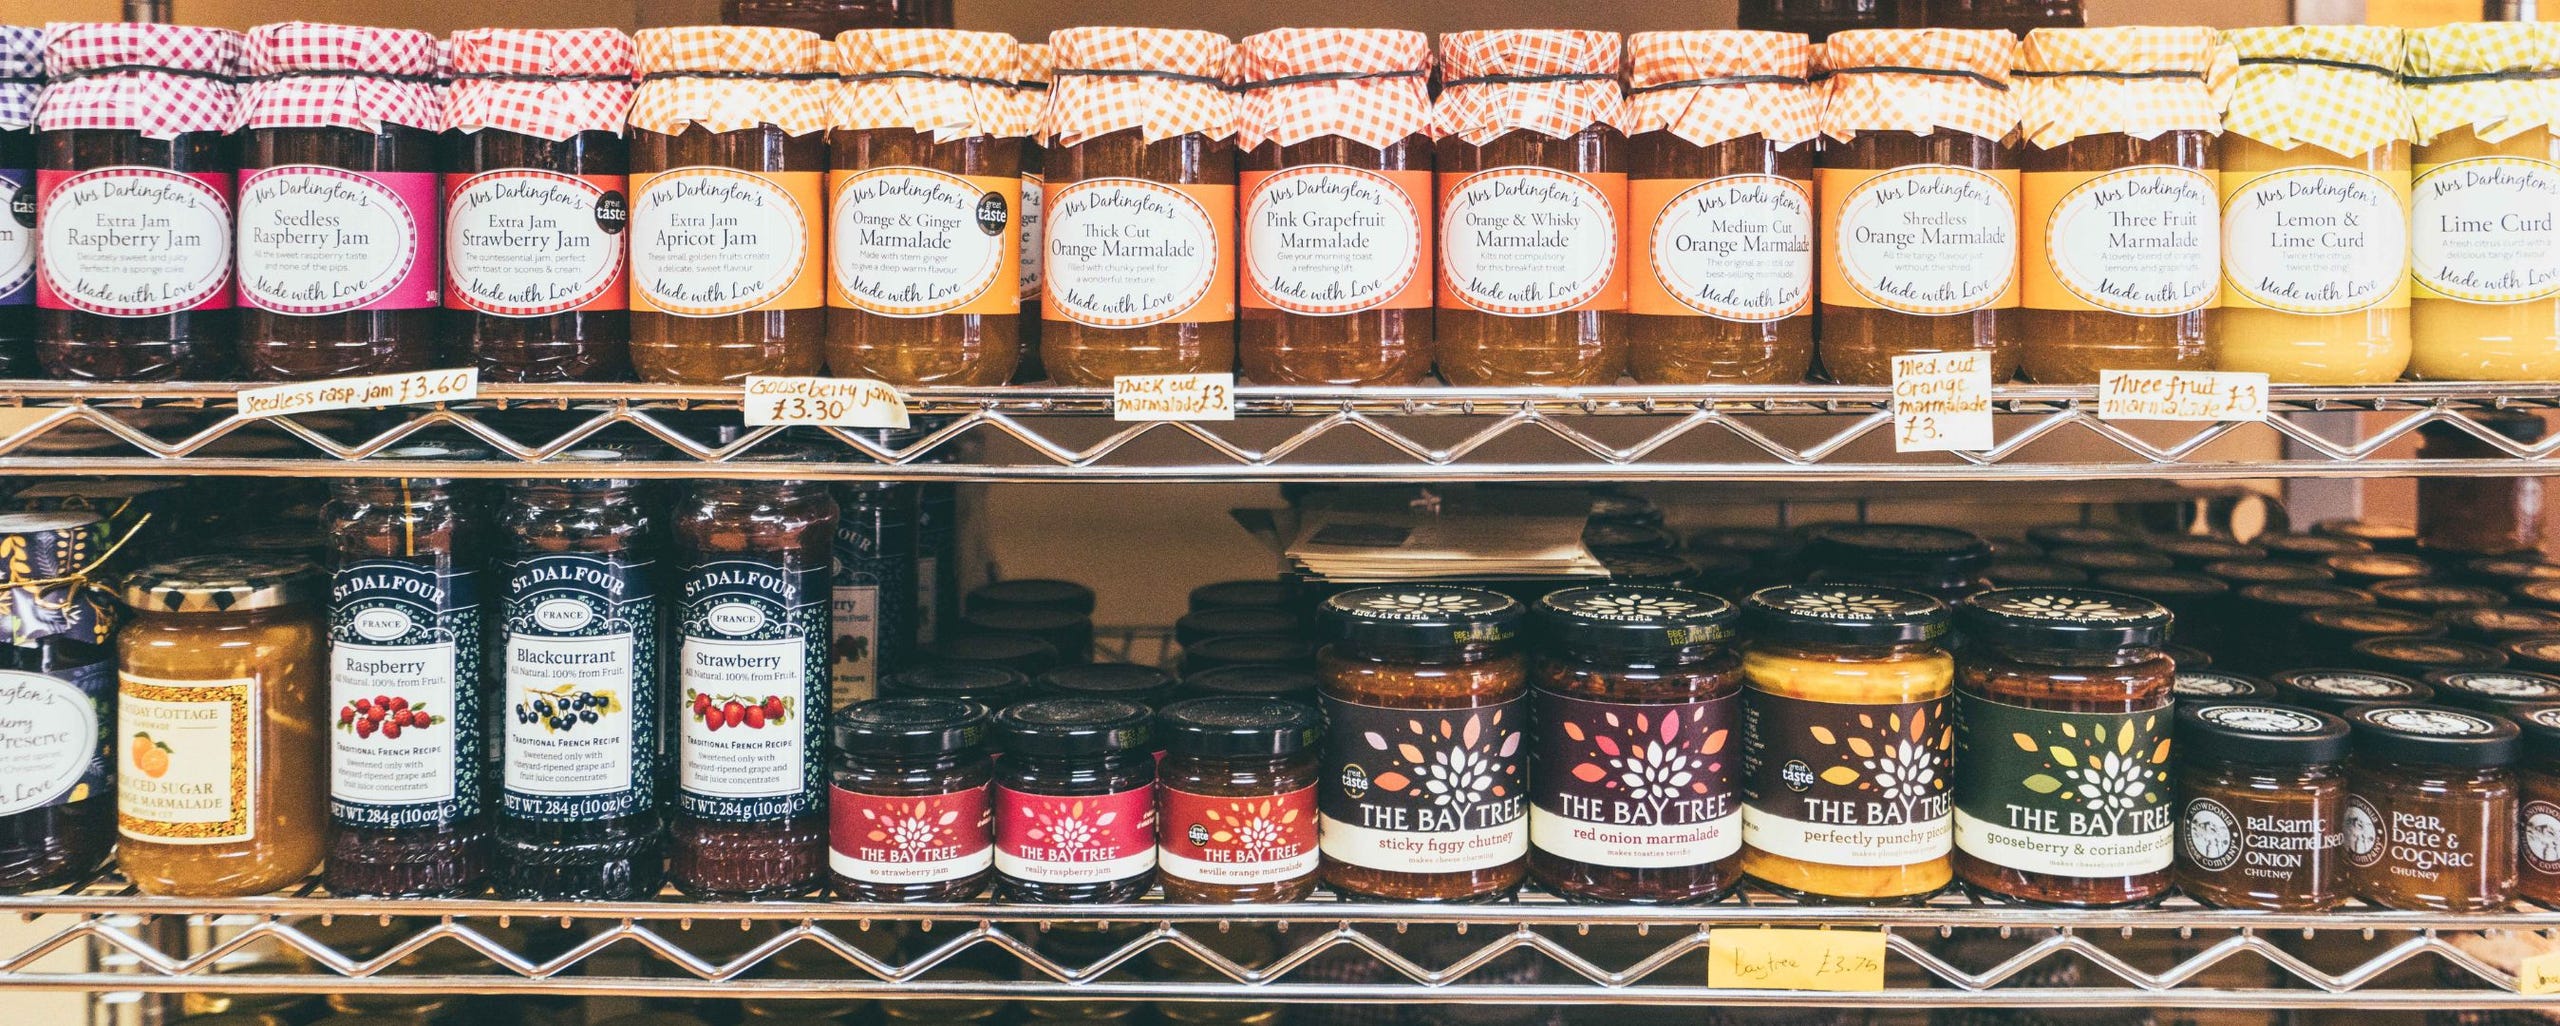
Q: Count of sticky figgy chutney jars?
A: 1